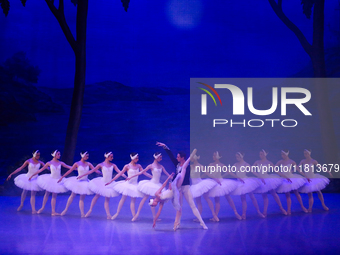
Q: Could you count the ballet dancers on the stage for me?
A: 14